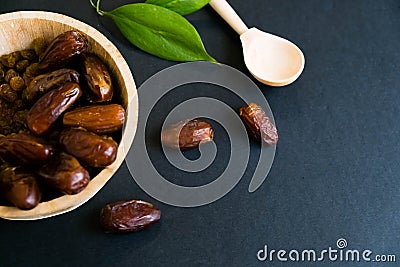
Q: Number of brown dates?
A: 12